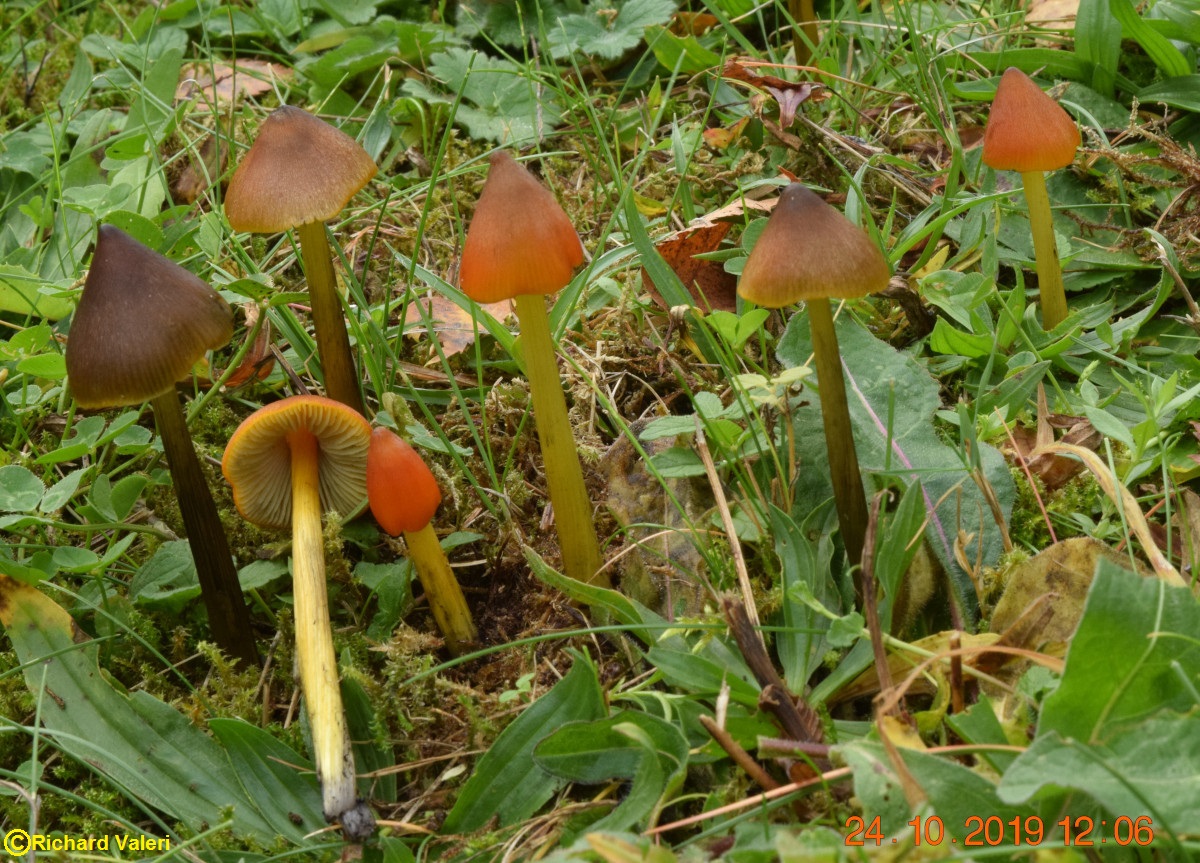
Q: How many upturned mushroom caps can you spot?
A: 1